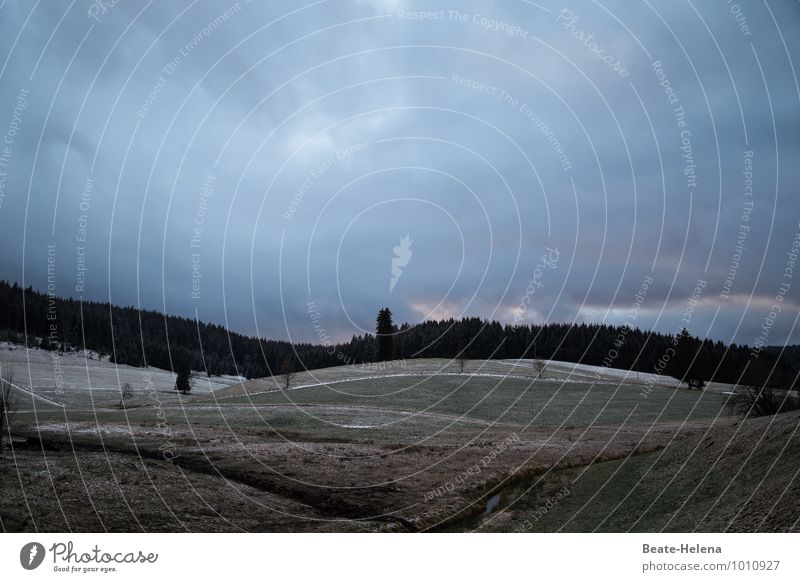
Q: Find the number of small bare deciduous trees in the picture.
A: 4